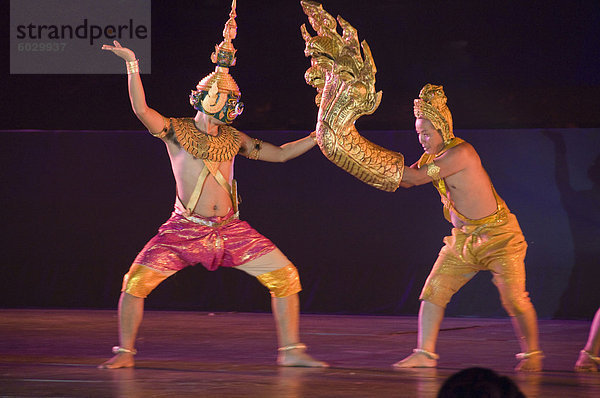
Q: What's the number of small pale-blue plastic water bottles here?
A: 0